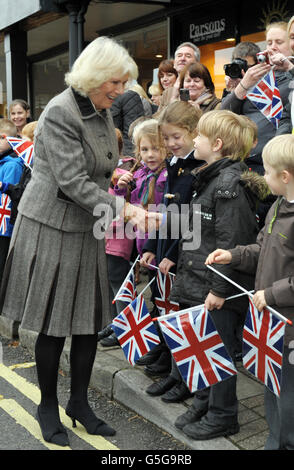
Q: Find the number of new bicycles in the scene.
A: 0